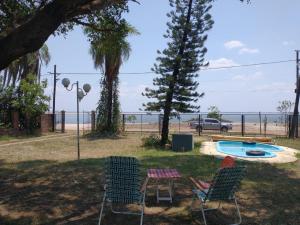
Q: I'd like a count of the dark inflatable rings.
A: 2